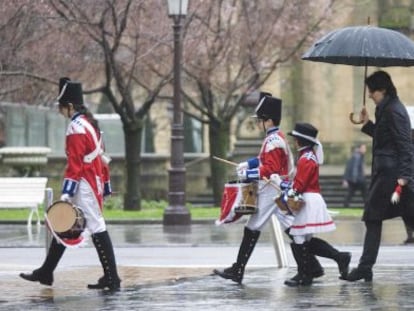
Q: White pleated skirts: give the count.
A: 1